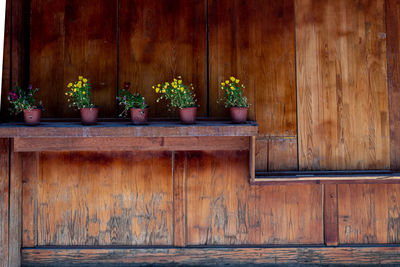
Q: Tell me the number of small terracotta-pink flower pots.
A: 5